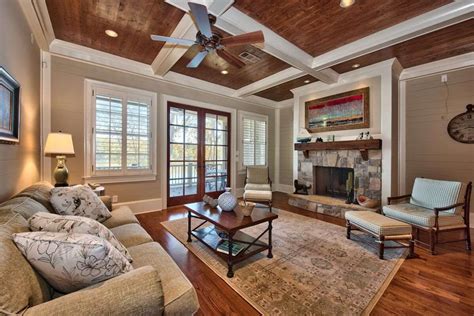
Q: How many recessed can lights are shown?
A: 5